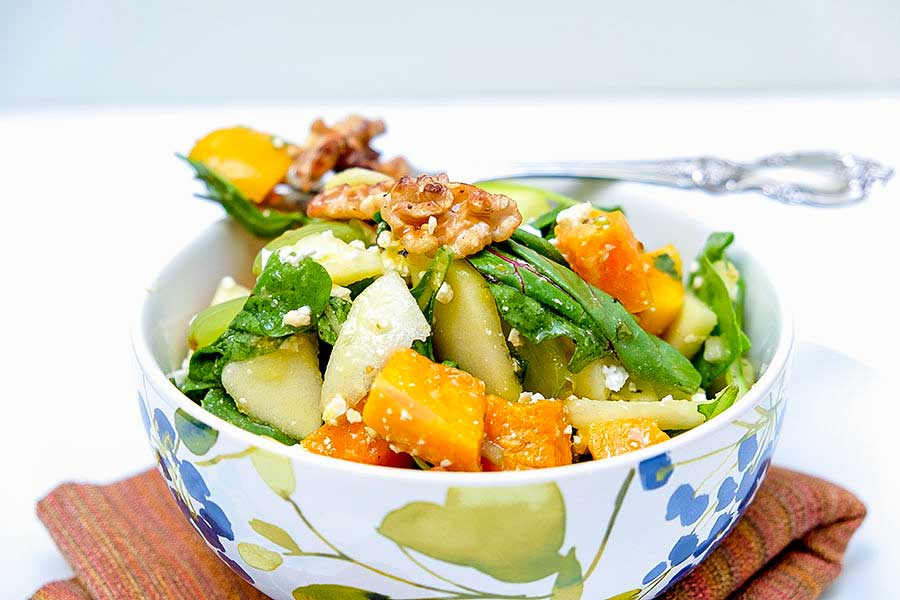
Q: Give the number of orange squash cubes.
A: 7